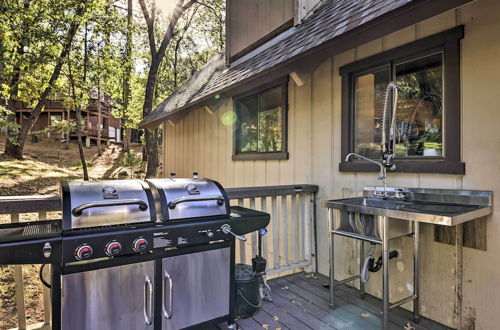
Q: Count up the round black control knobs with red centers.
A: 3